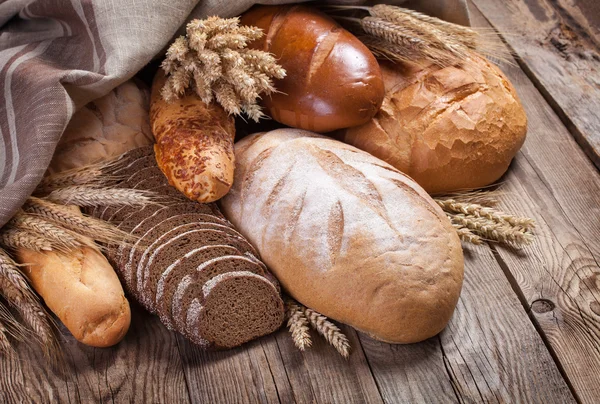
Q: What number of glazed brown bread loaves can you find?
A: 1